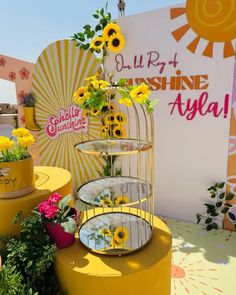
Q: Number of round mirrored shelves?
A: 3